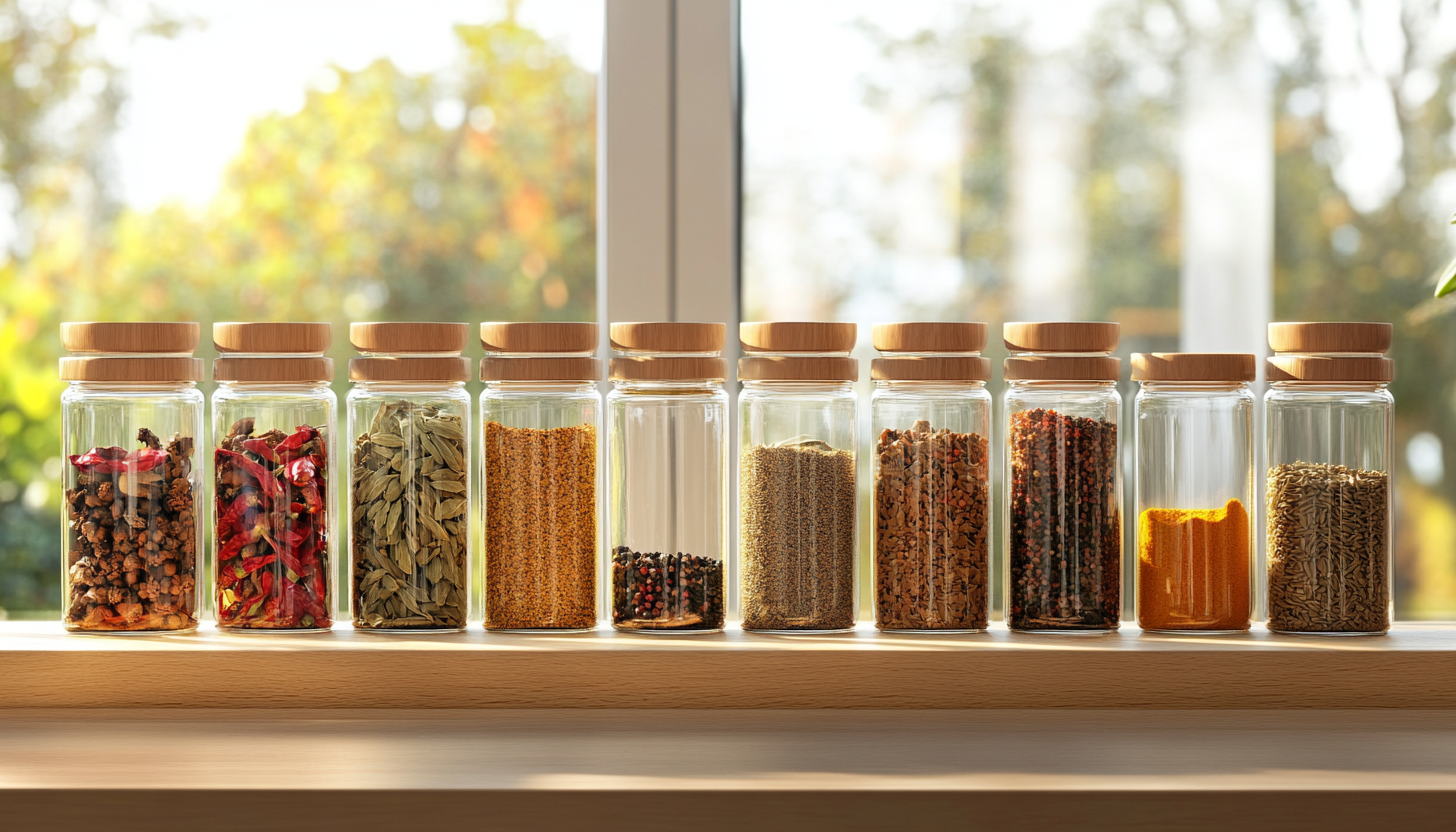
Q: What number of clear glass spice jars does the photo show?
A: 10